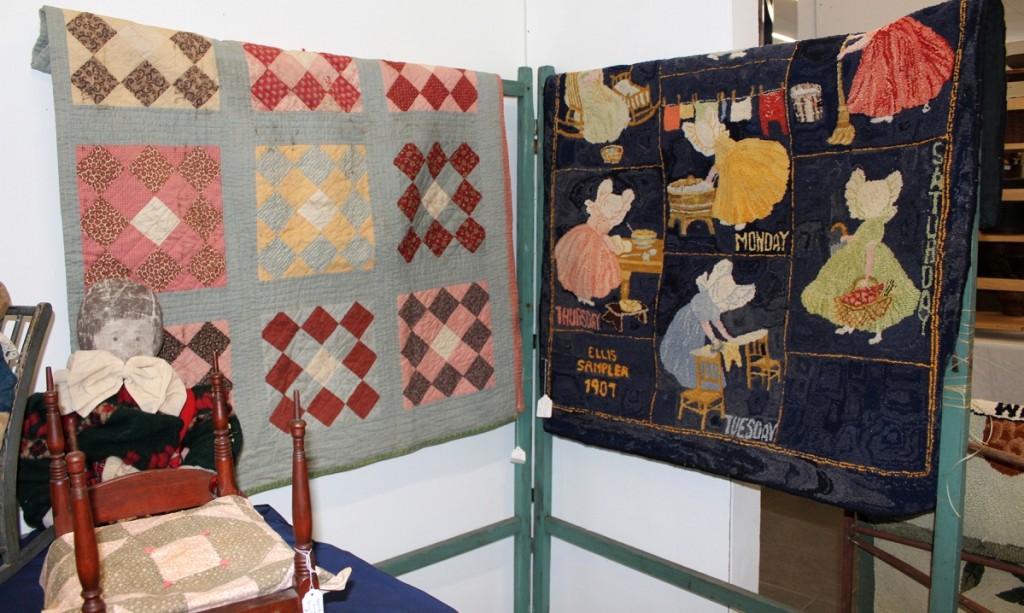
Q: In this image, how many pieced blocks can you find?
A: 9